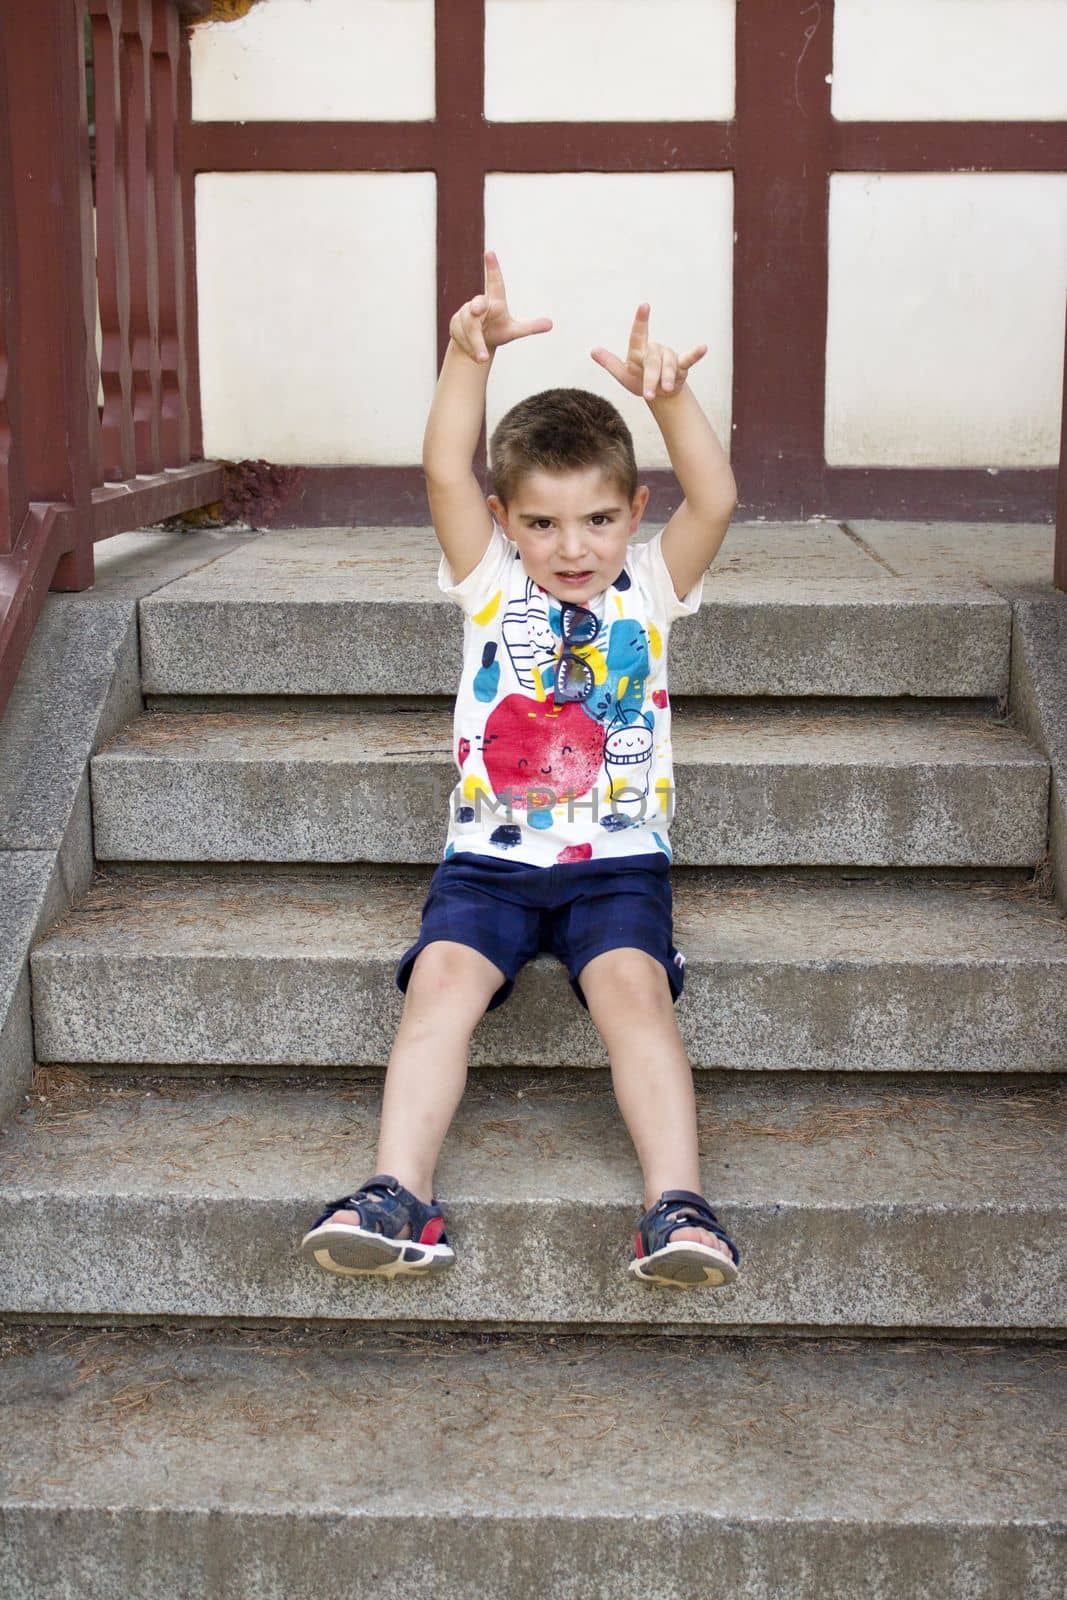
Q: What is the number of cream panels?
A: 6